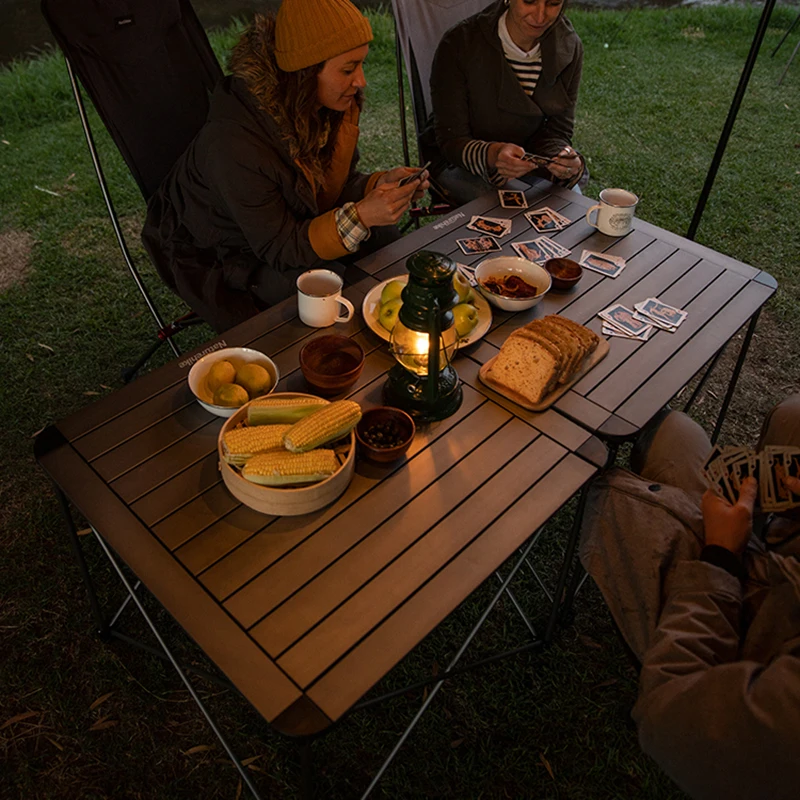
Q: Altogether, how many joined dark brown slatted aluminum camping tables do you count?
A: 2